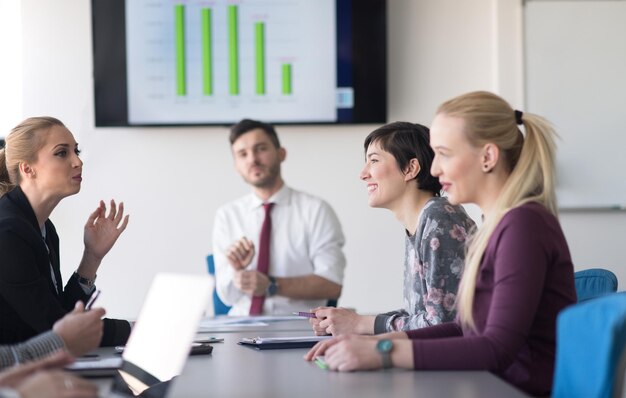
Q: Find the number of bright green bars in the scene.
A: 5